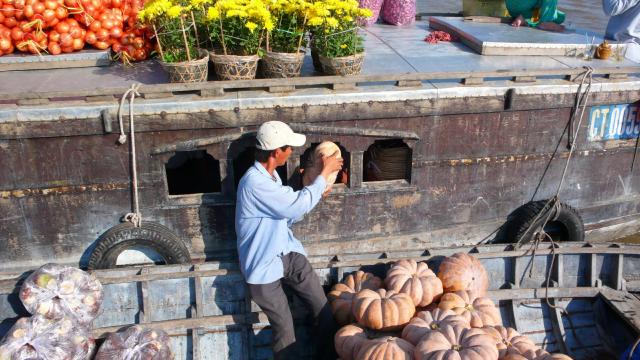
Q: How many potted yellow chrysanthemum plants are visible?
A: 4